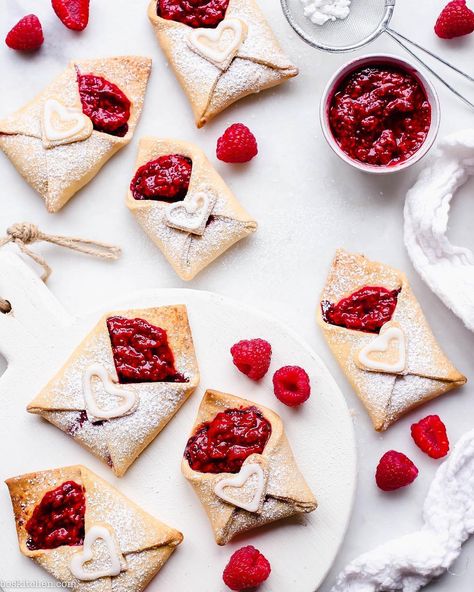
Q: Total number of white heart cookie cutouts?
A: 7